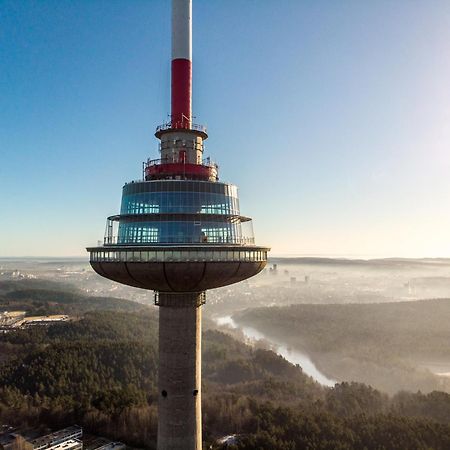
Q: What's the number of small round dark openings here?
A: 2